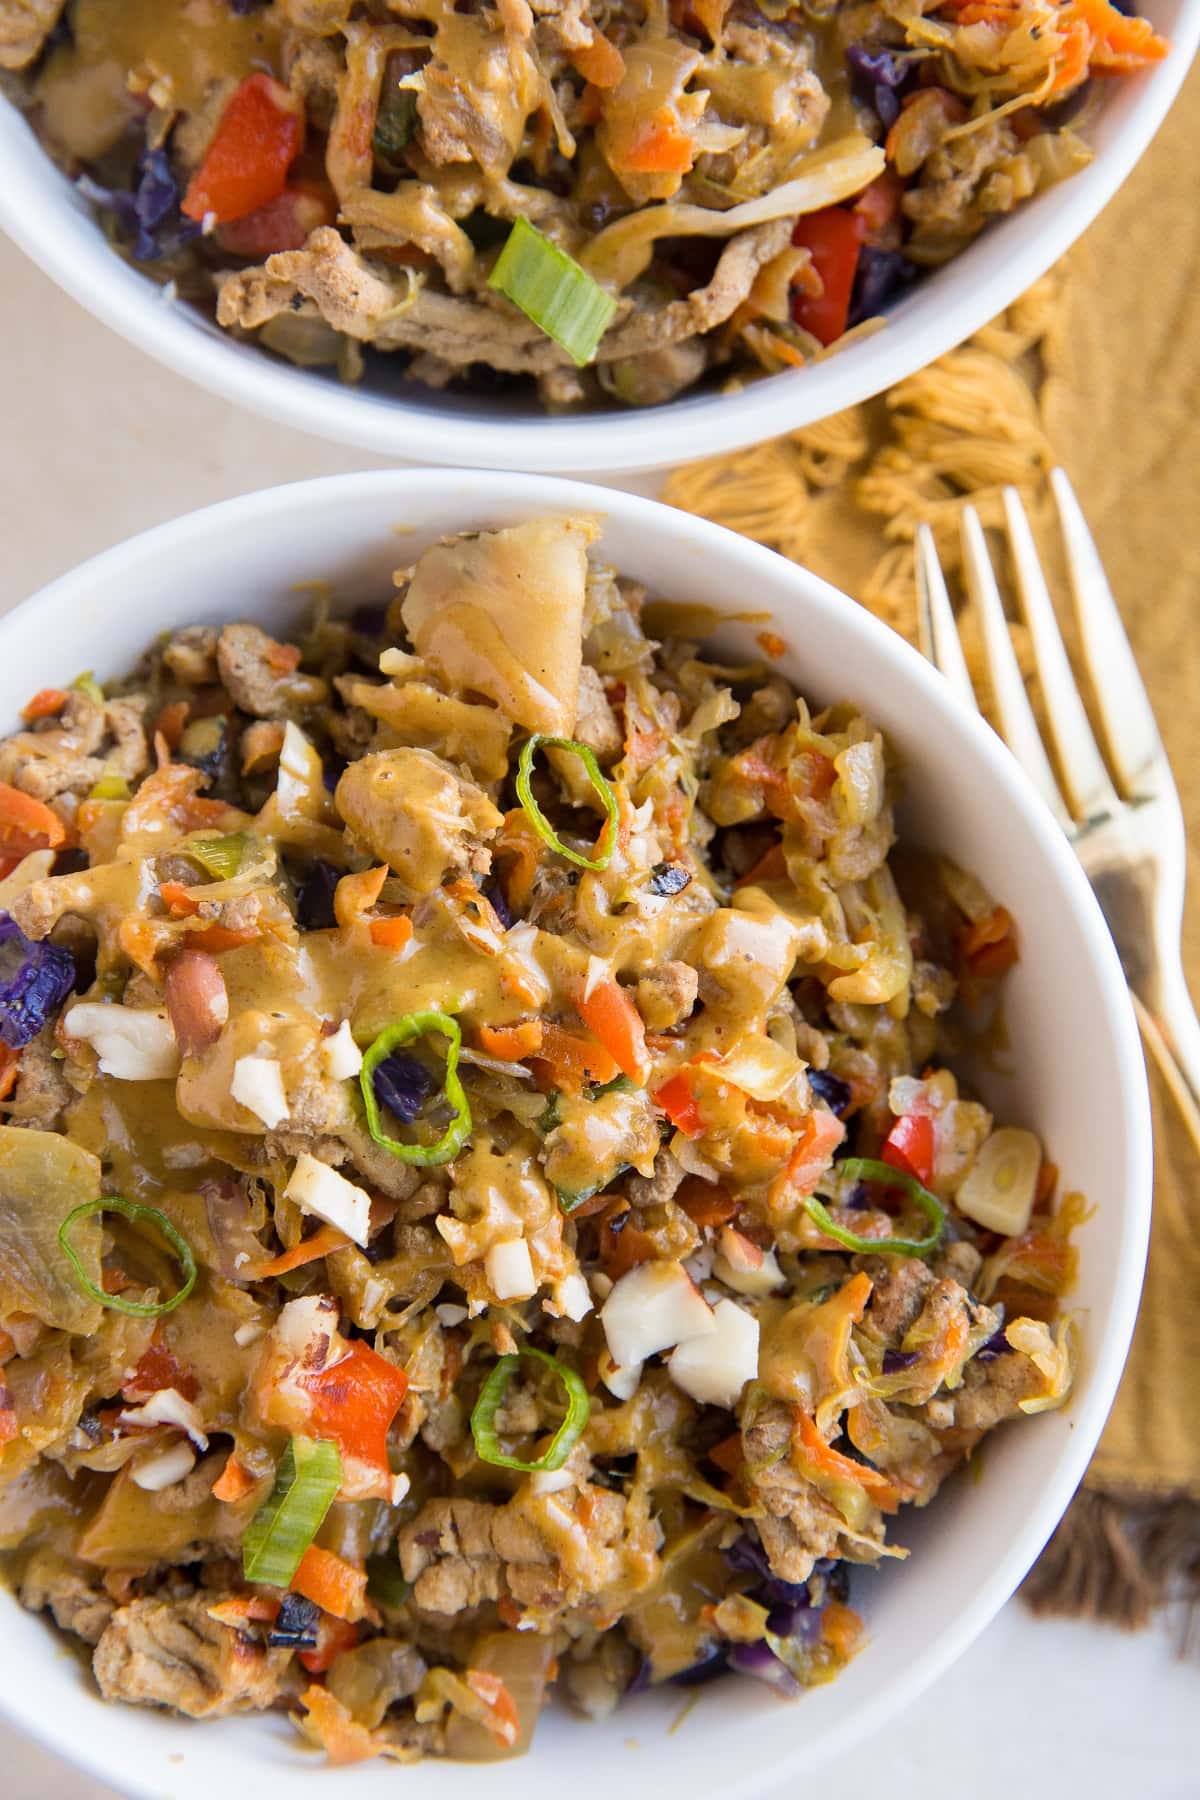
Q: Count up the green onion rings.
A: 5